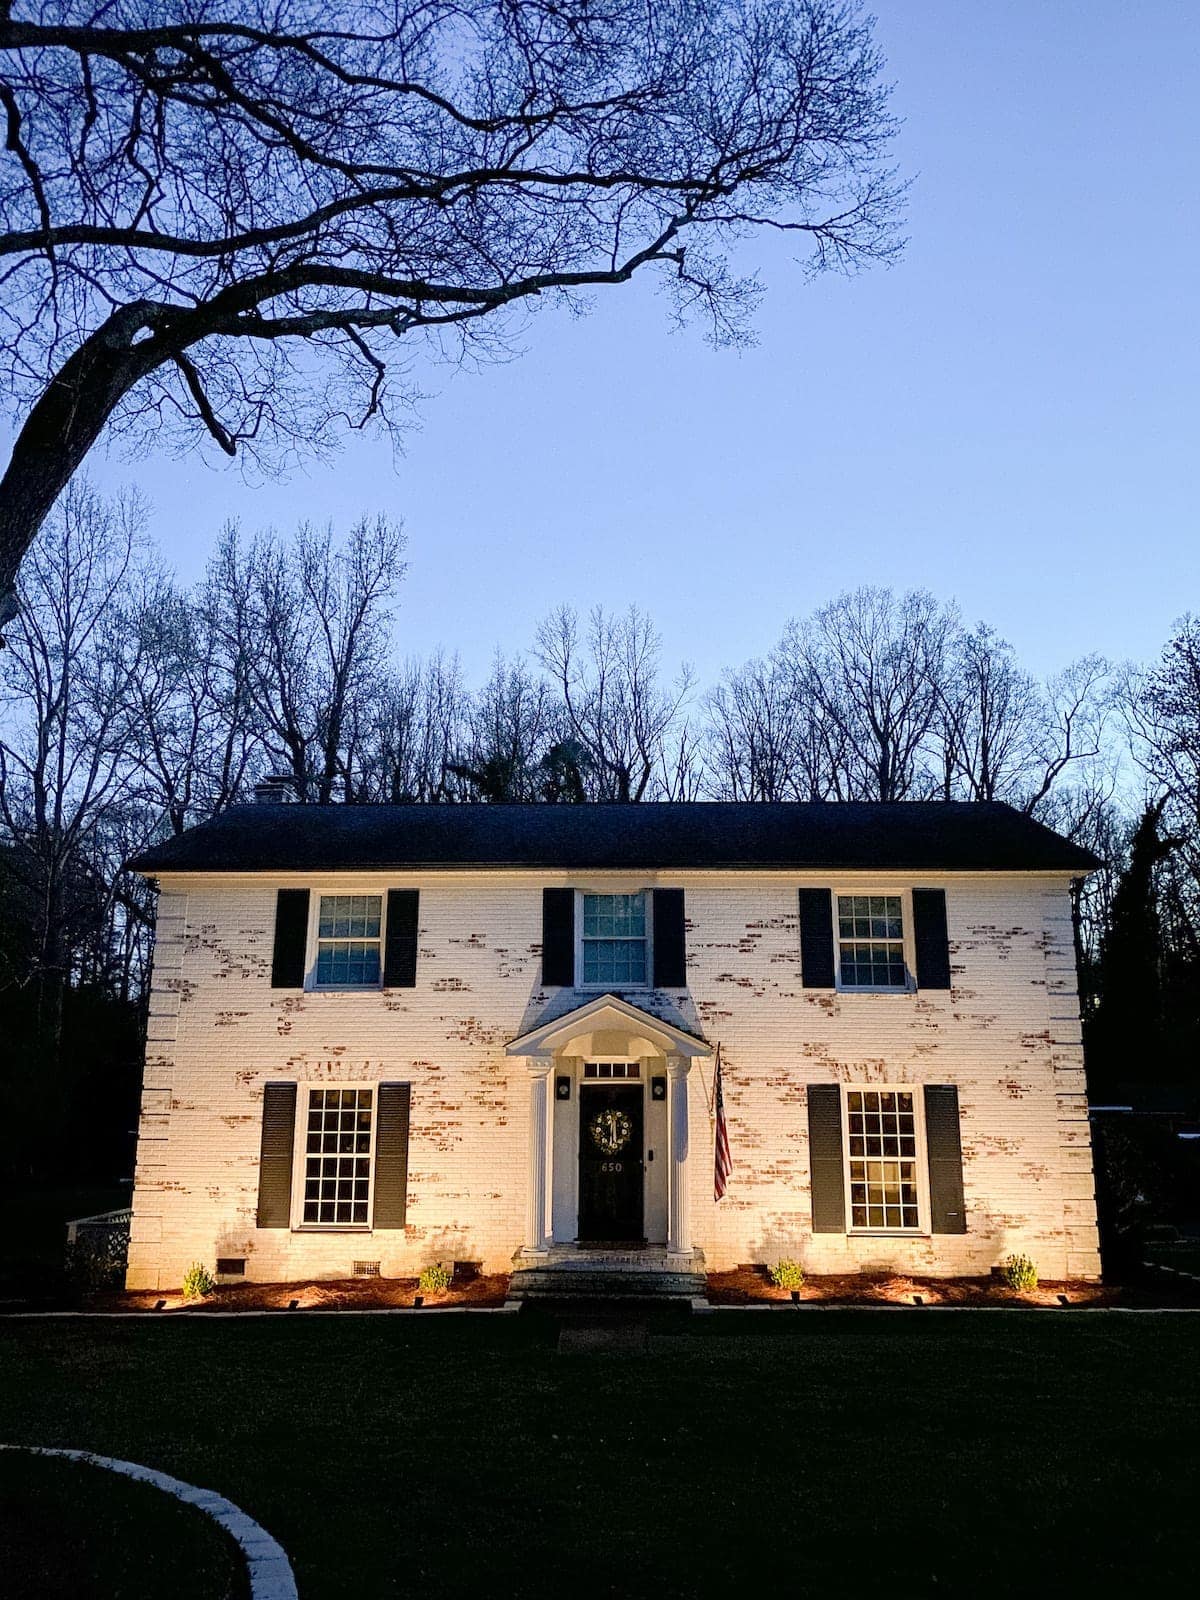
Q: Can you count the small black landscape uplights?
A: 6